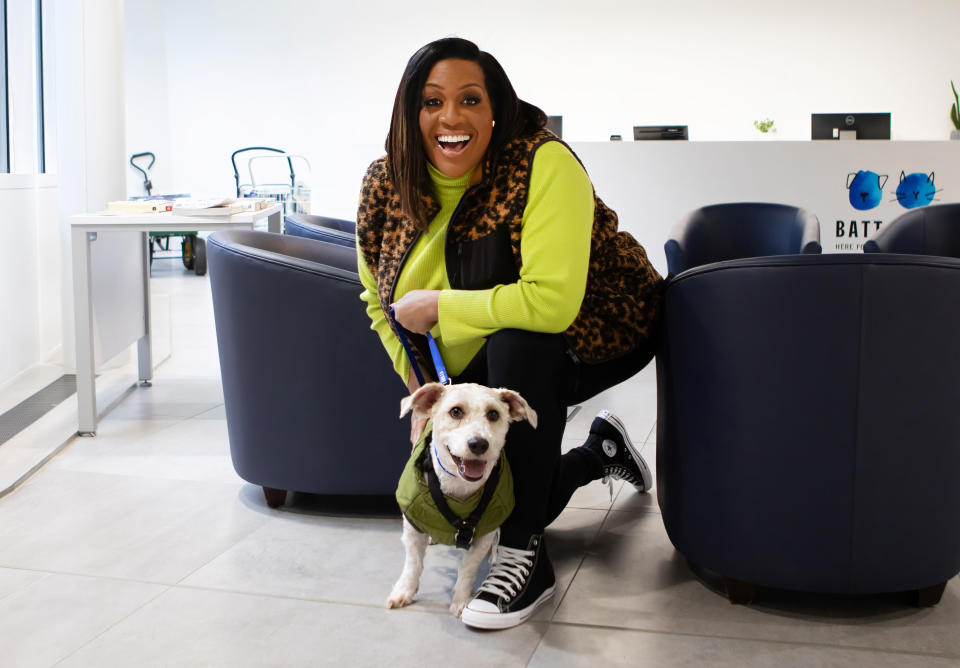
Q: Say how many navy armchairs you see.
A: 5